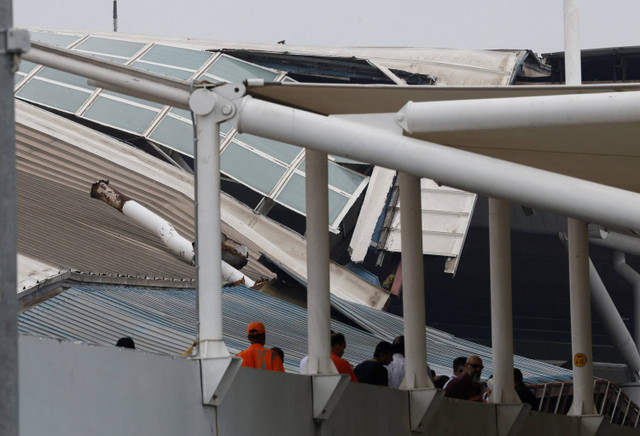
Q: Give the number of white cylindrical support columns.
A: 5